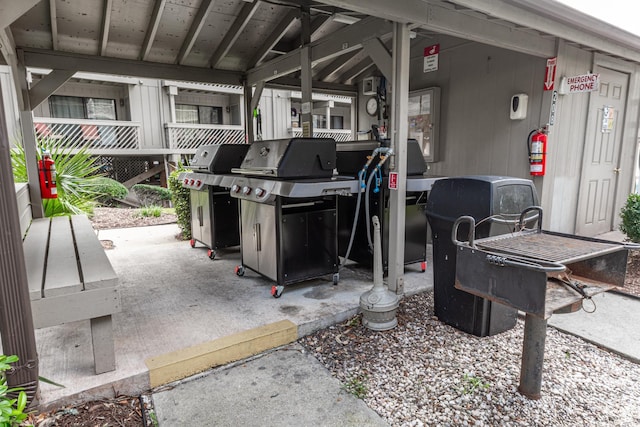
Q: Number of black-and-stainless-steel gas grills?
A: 3